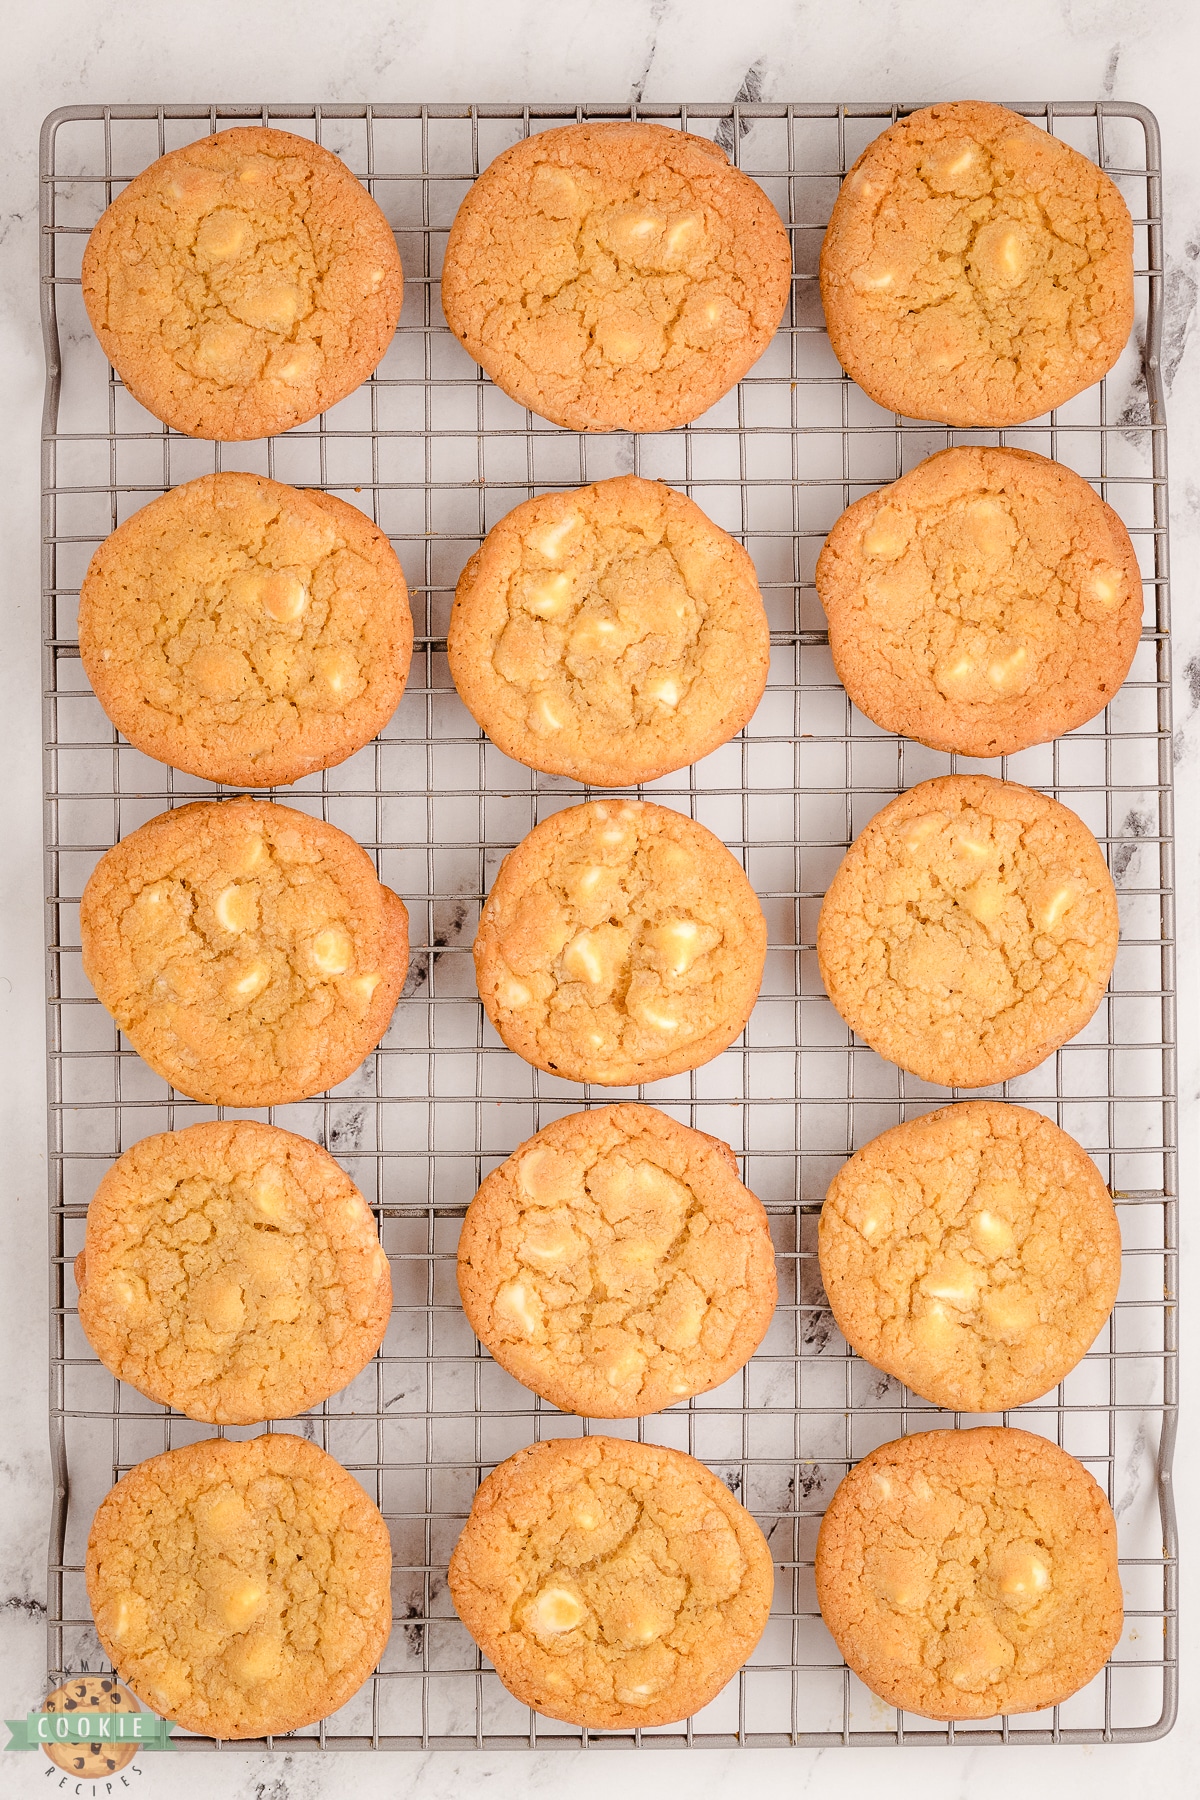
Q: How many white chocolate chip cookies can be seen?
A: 15